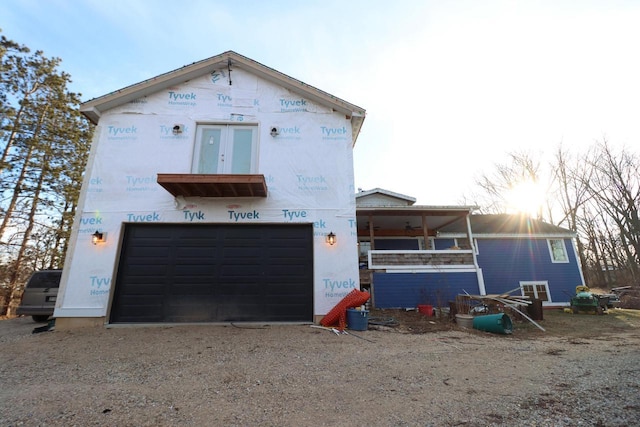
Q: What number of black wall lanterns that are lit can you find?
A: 2